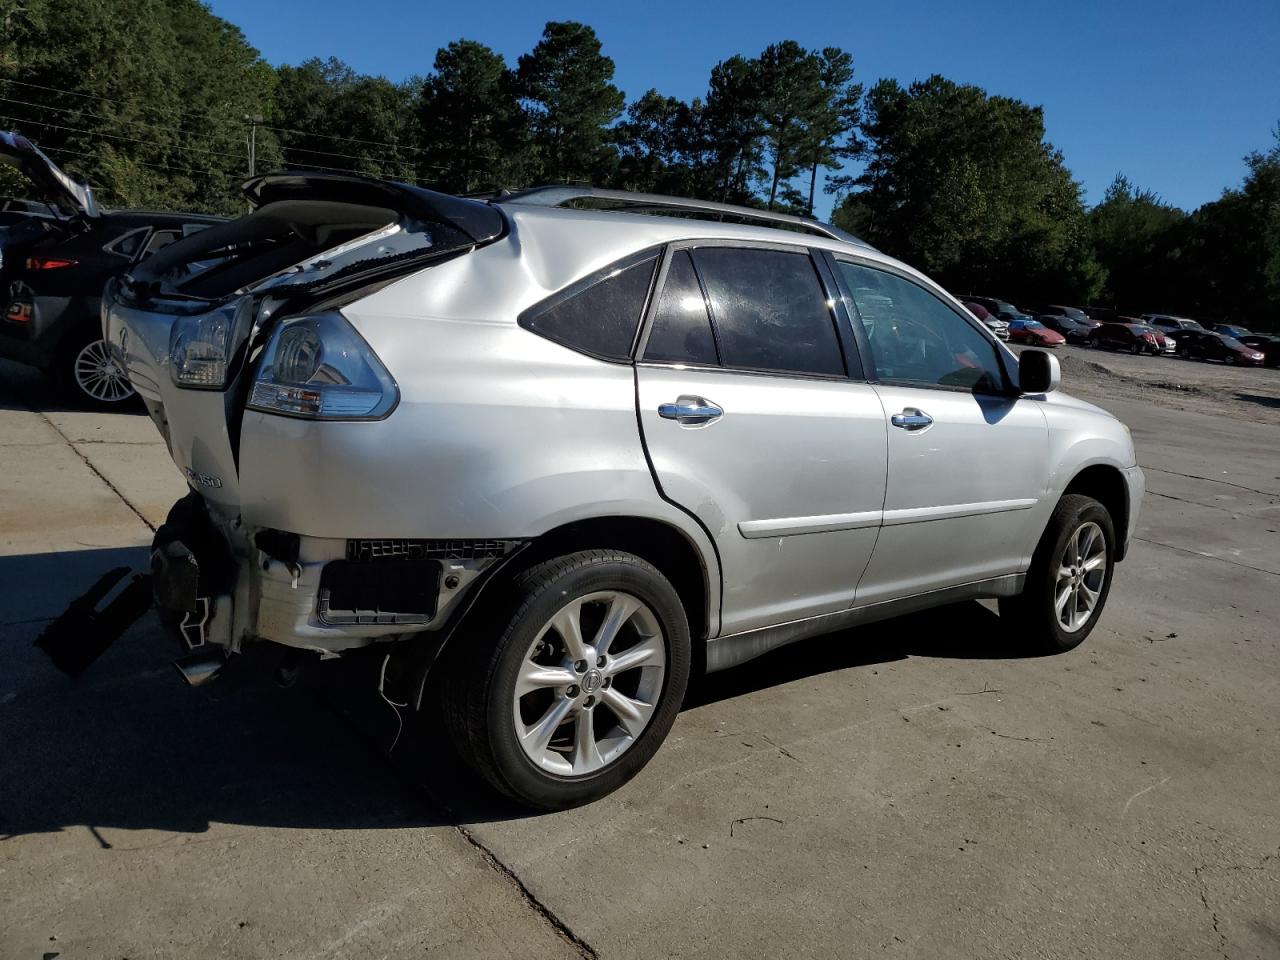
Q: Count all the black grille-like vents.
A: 2